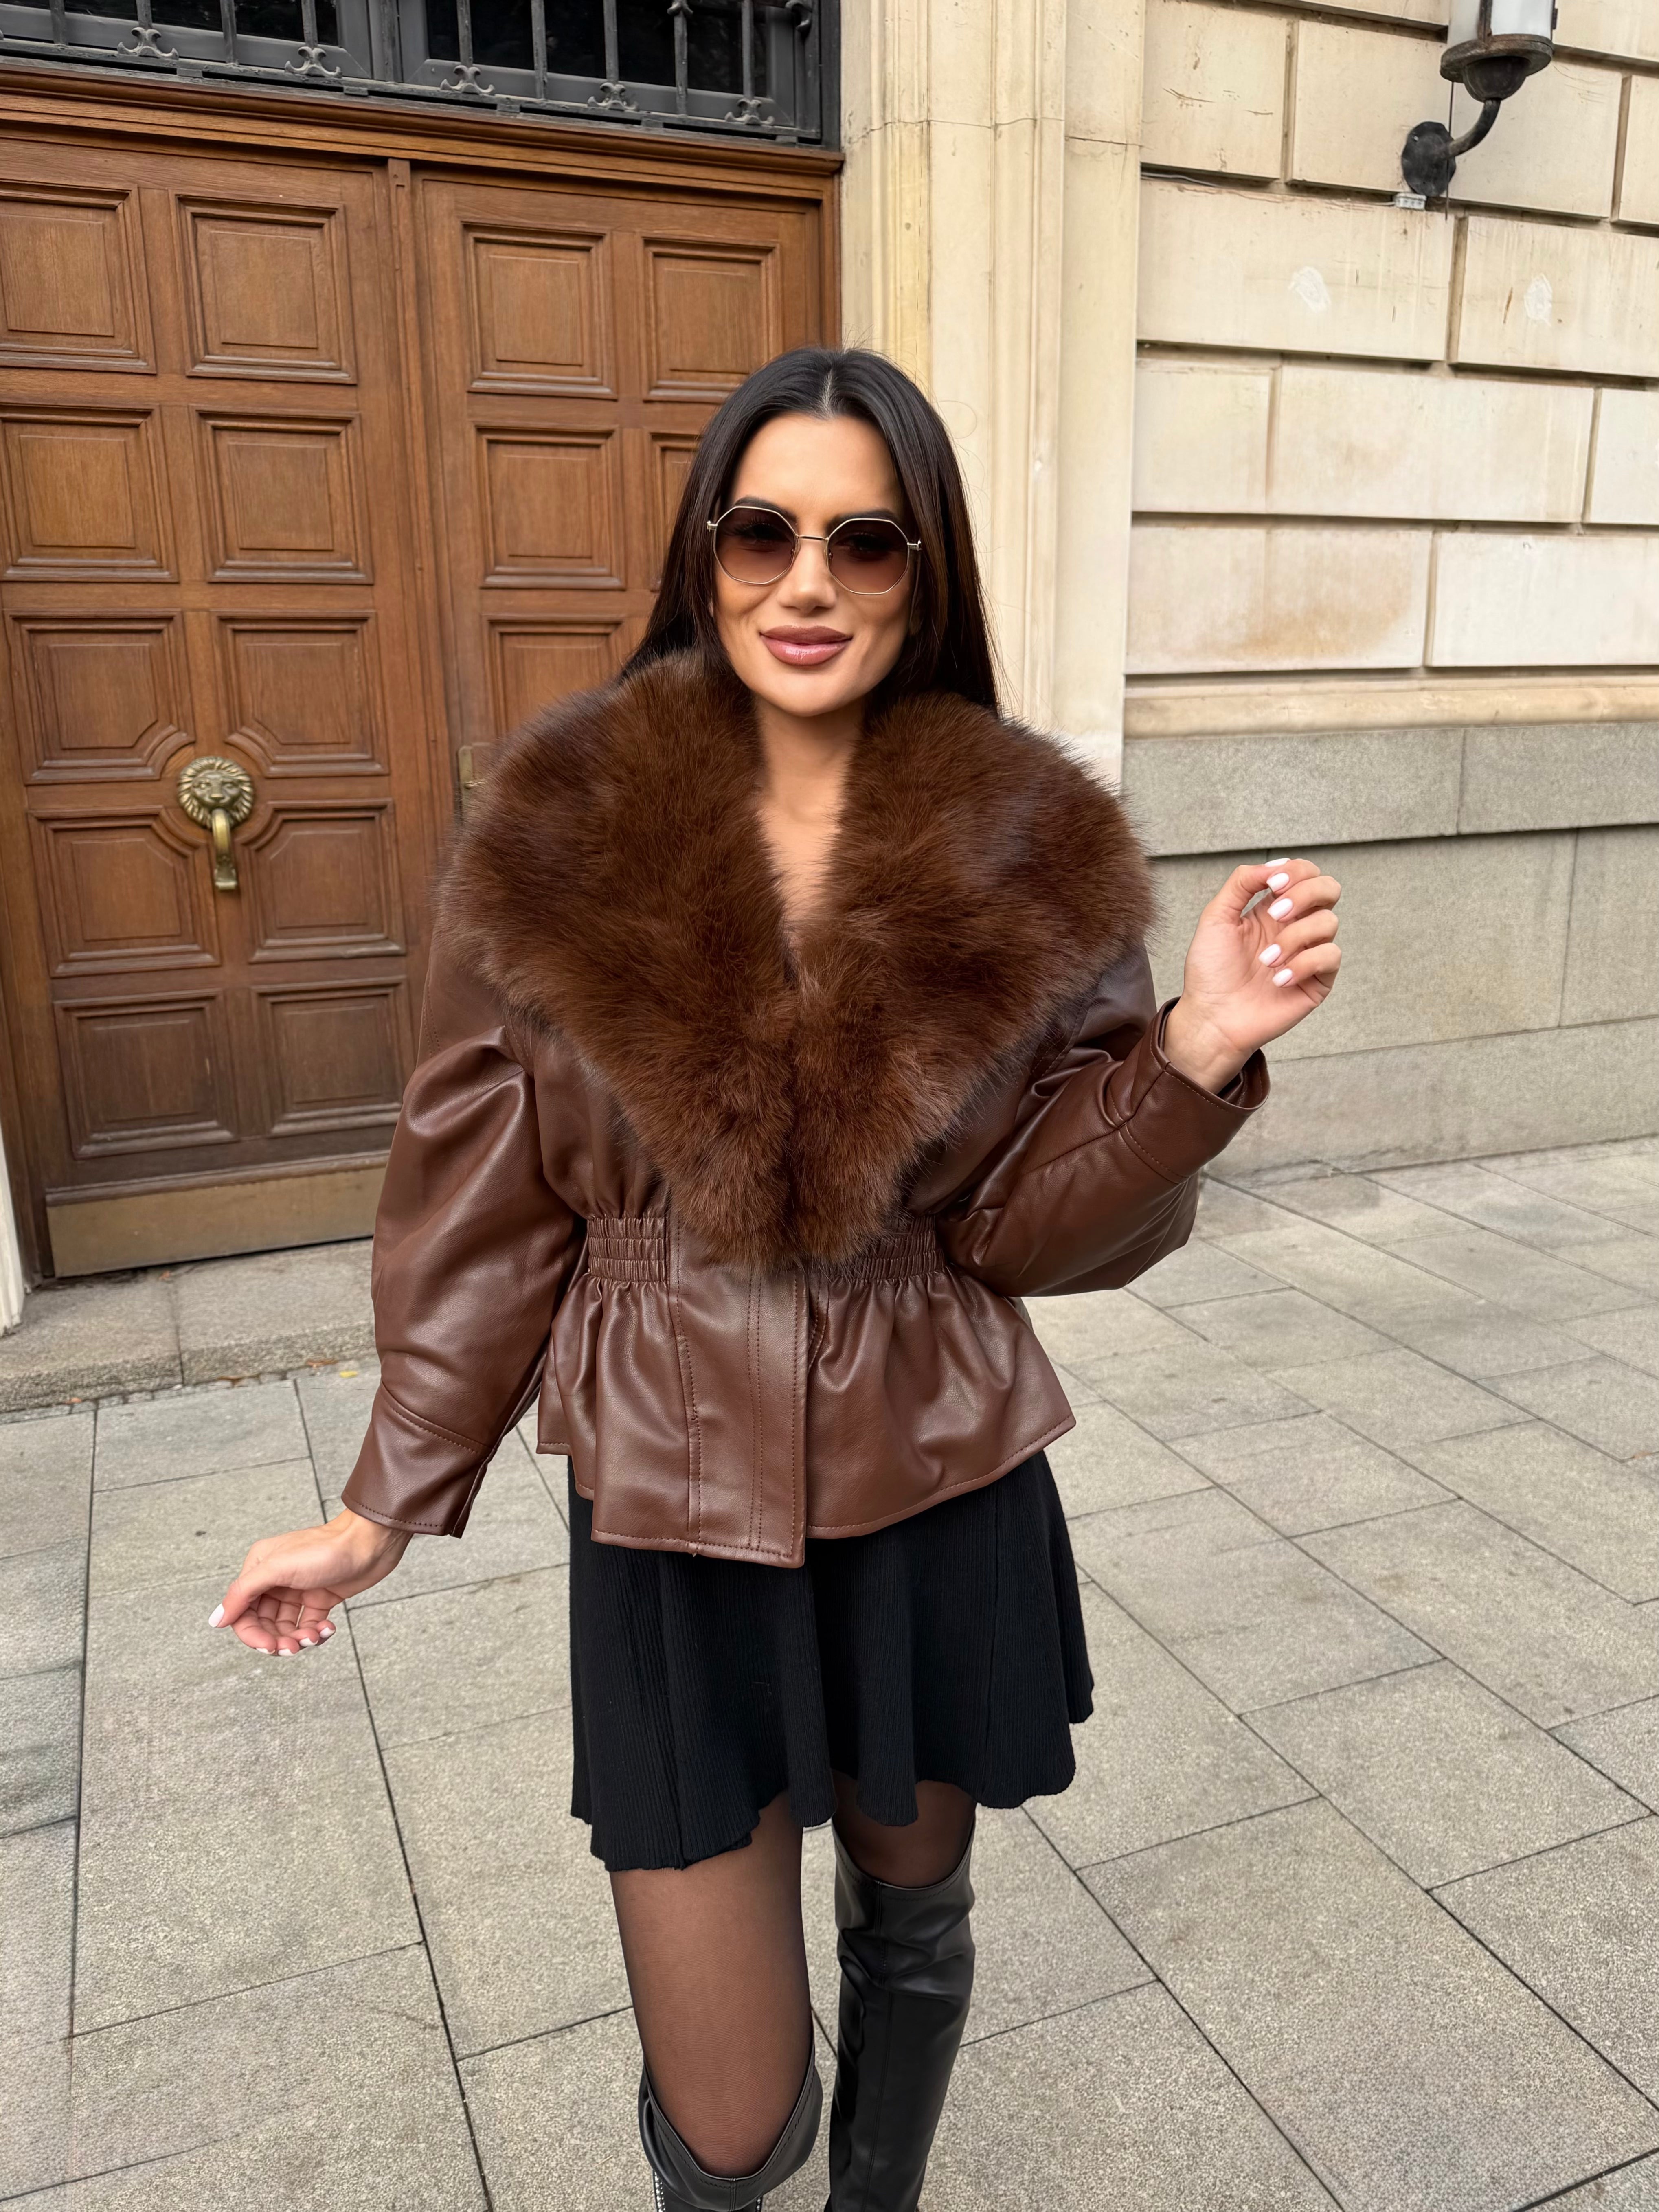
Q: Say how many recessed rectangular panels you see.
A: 15